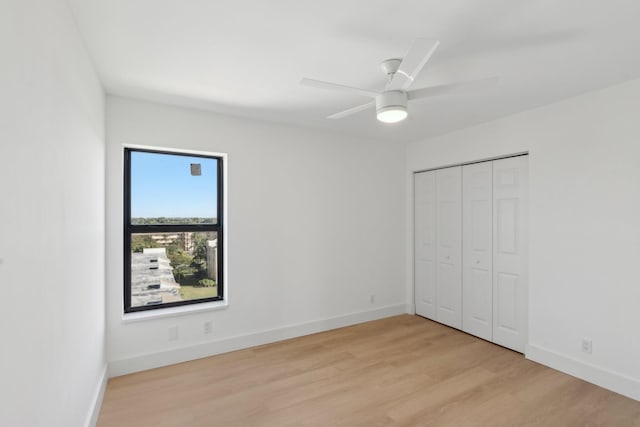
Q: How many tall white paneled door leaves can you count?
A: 4